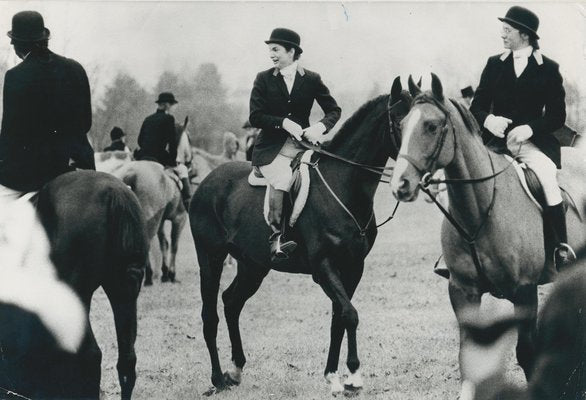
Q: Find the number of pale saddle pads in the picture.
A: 2